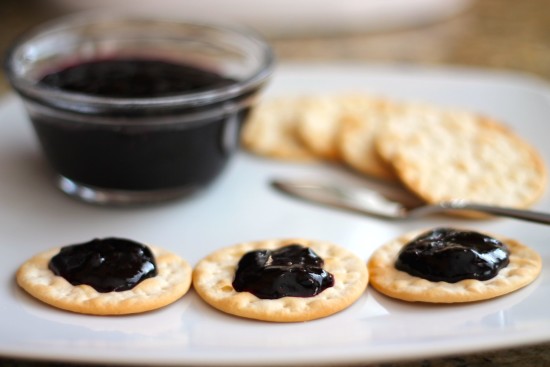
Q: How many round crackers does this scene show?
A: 7